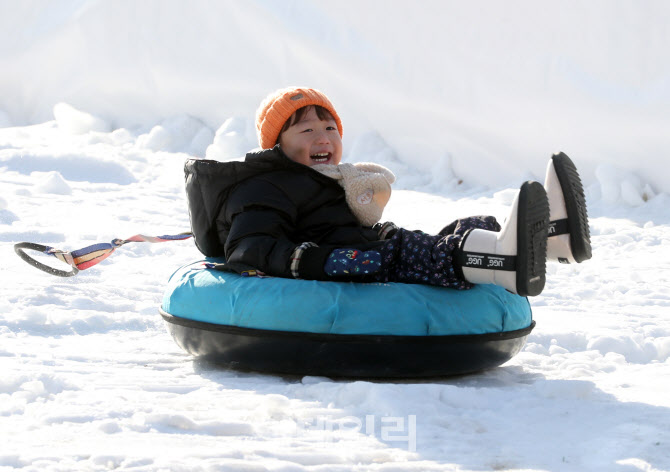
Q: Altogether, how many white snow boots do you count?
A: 2